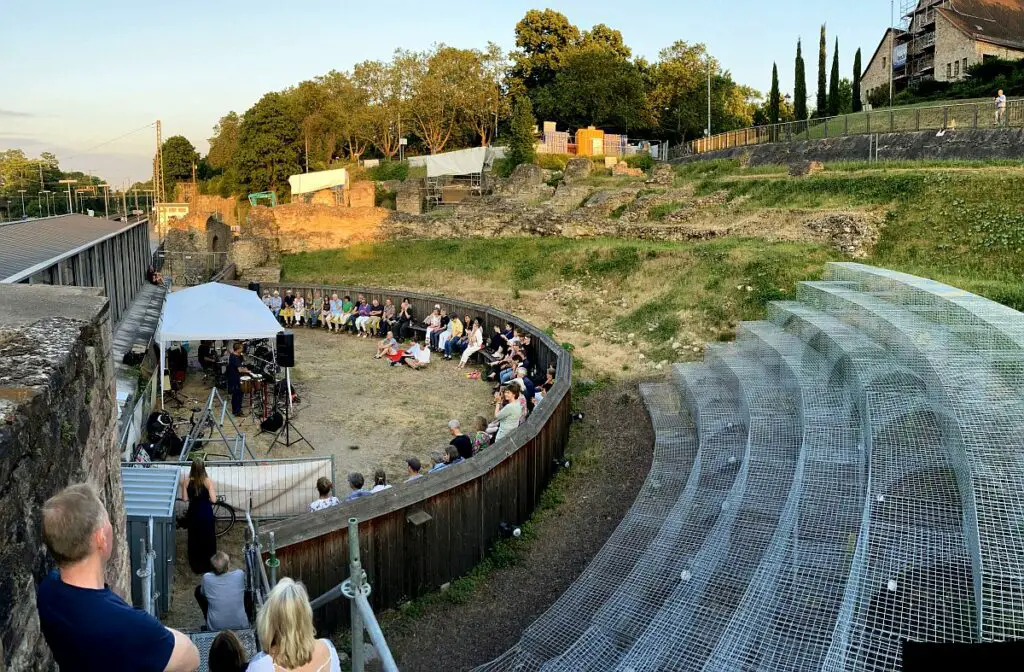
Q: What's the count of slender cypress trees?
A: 5